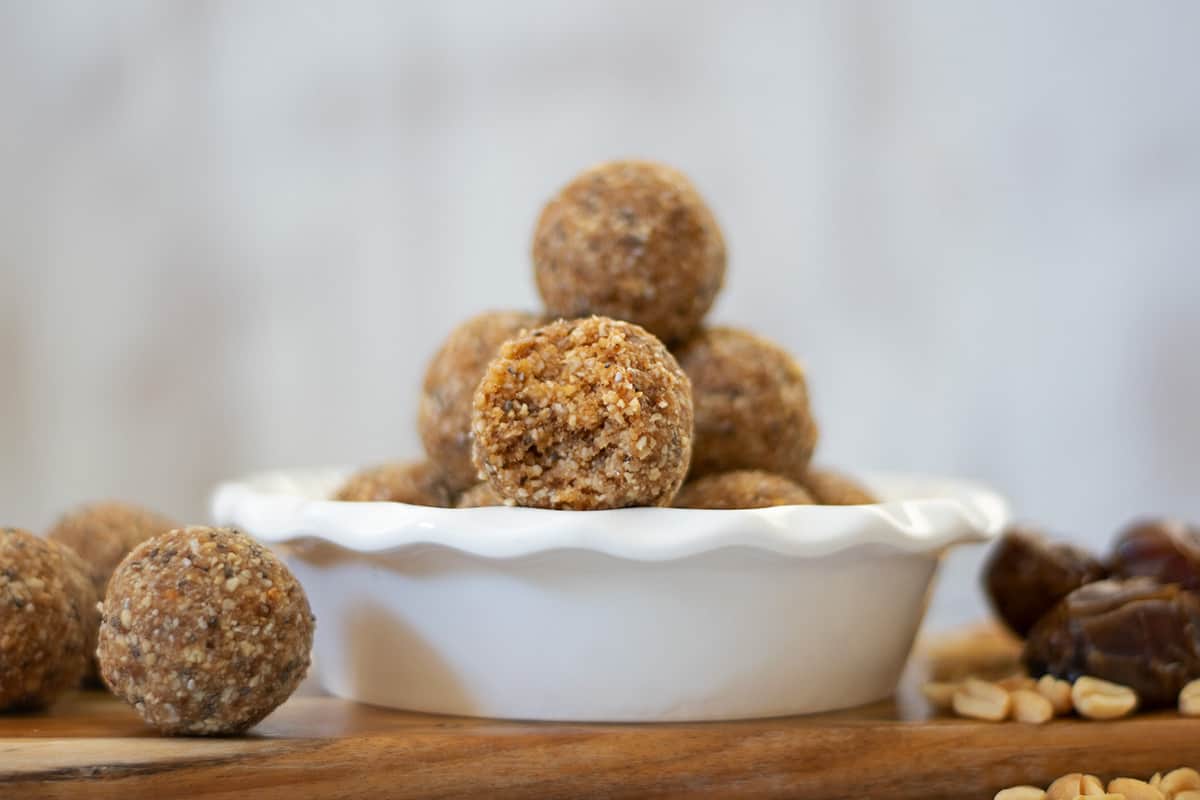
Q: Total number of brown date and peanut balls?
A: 11